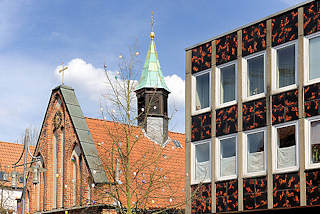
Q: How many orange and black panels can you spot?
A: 15